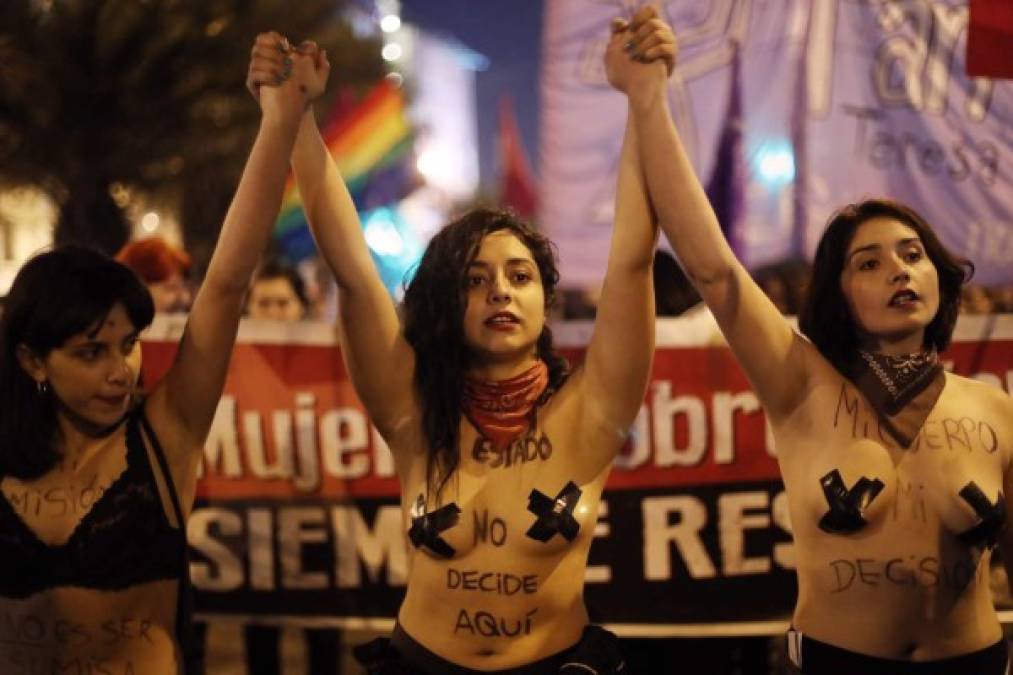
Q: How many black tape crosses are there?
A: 4